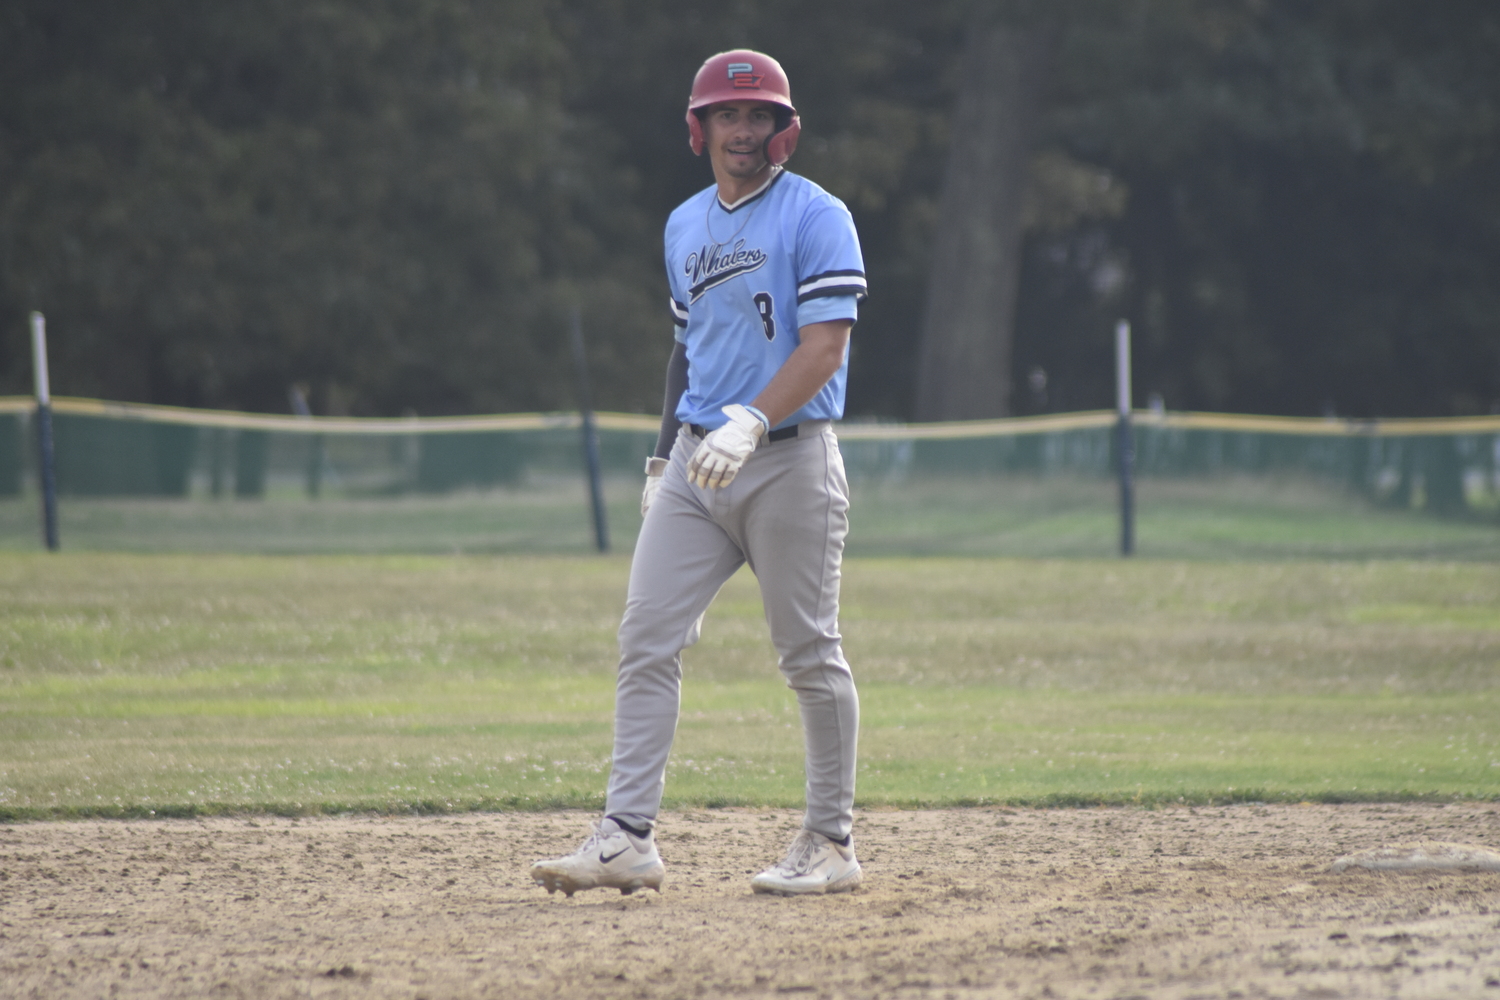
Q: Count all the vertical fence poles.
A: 3